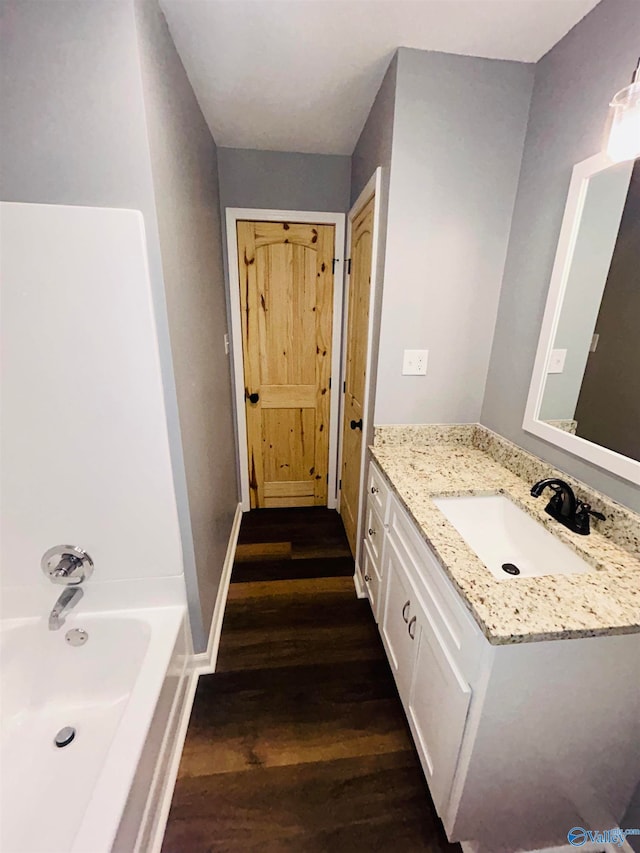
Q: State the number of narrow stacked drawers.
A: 3